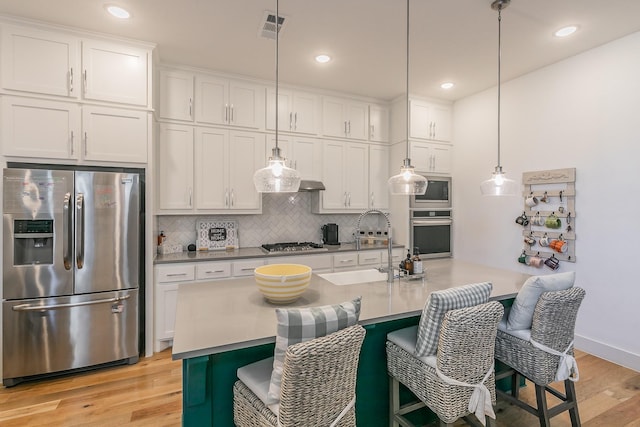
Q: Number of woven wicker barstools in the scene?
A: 3